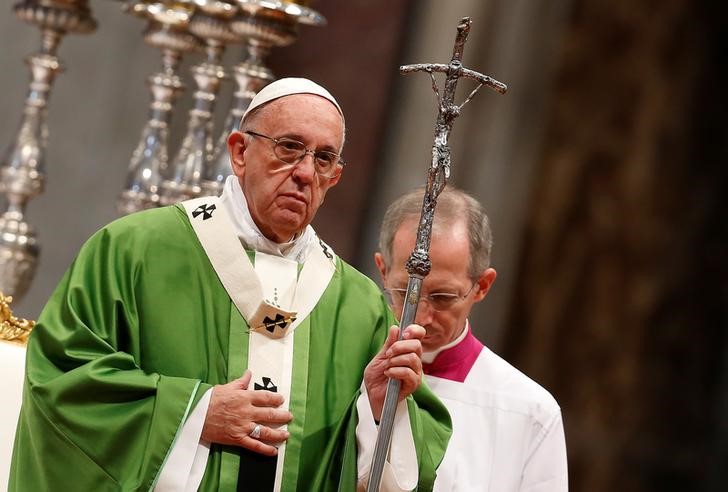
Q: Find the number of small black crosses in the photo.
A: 4